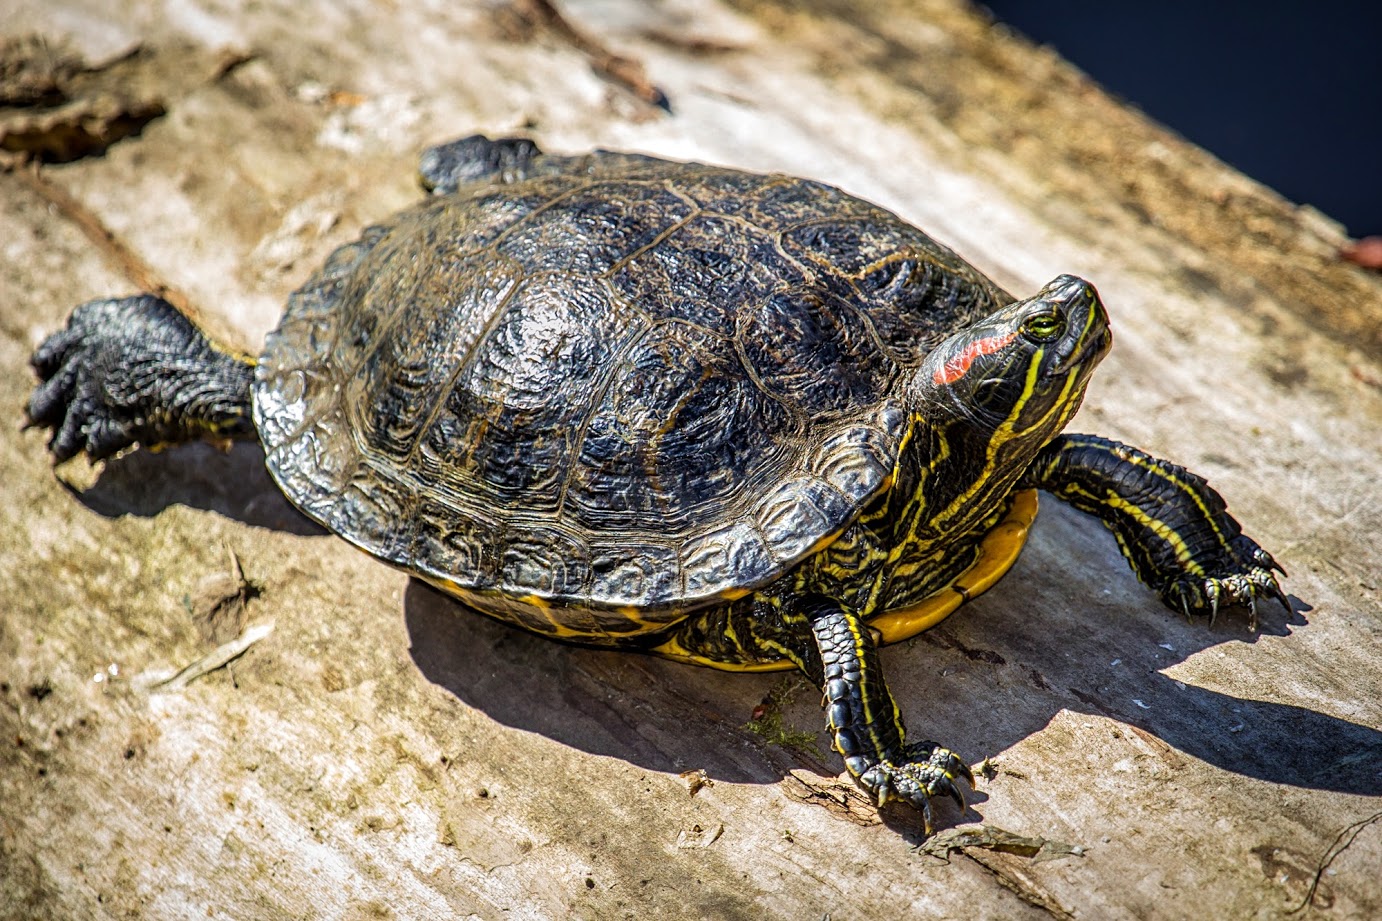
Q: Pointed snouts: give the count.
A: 1